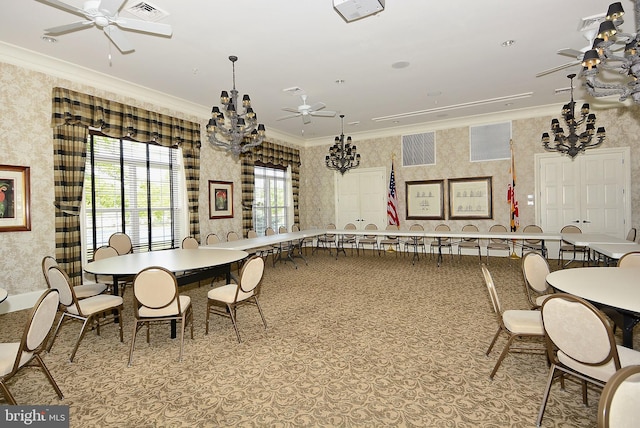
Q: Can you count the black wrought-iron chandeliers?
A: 4